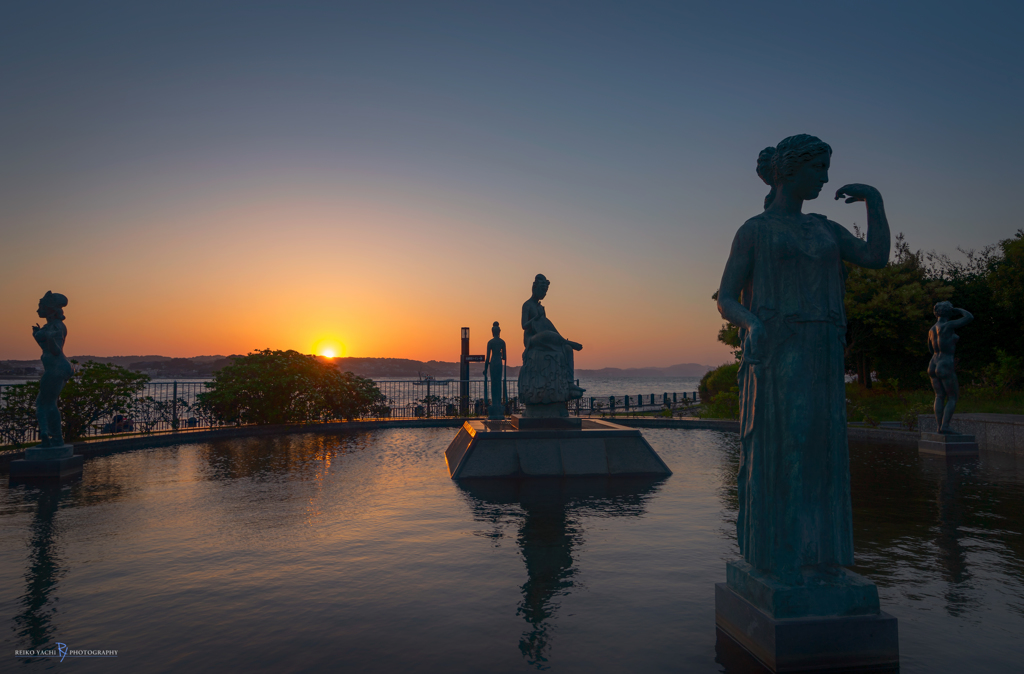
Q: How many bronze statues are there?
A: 5